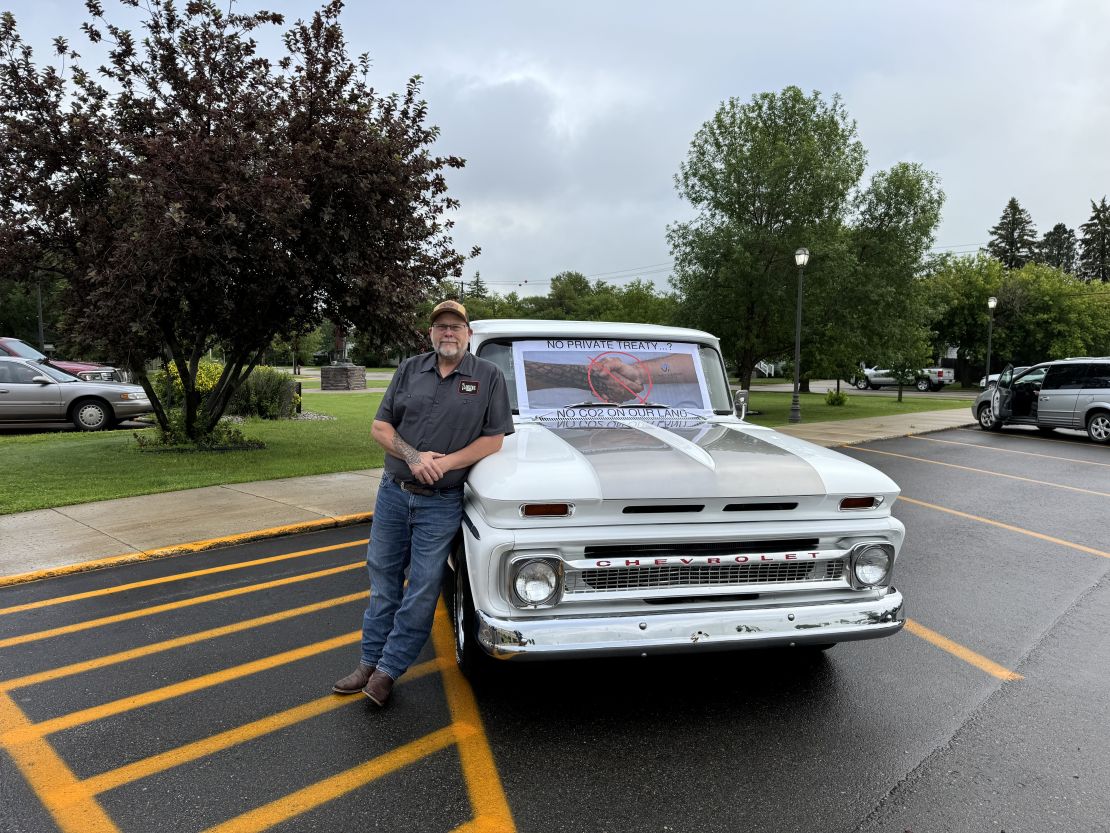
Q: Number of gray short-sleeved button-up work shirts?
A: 1